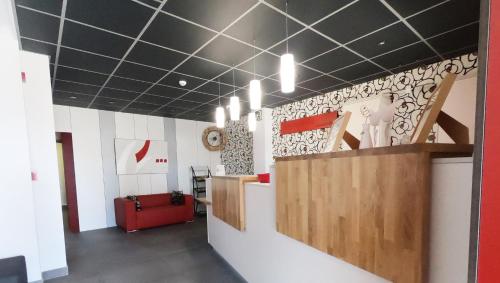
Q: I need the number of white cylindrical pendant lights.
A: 5